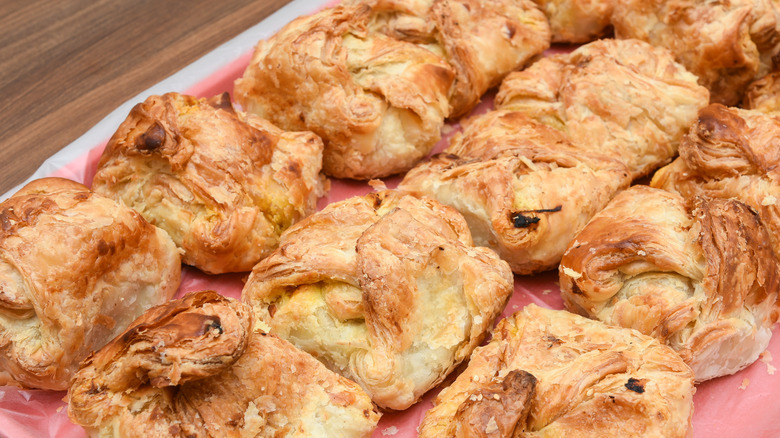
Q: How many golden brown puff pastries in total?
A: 14